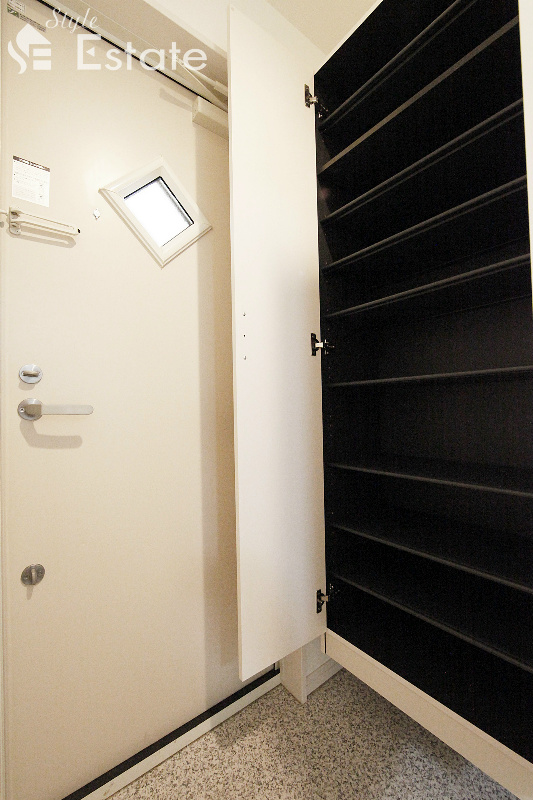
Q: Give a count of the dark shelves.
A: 9